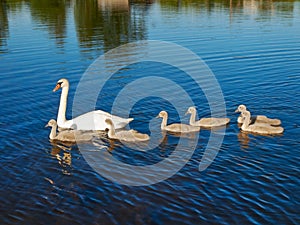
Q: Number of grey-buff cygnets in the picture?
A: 6